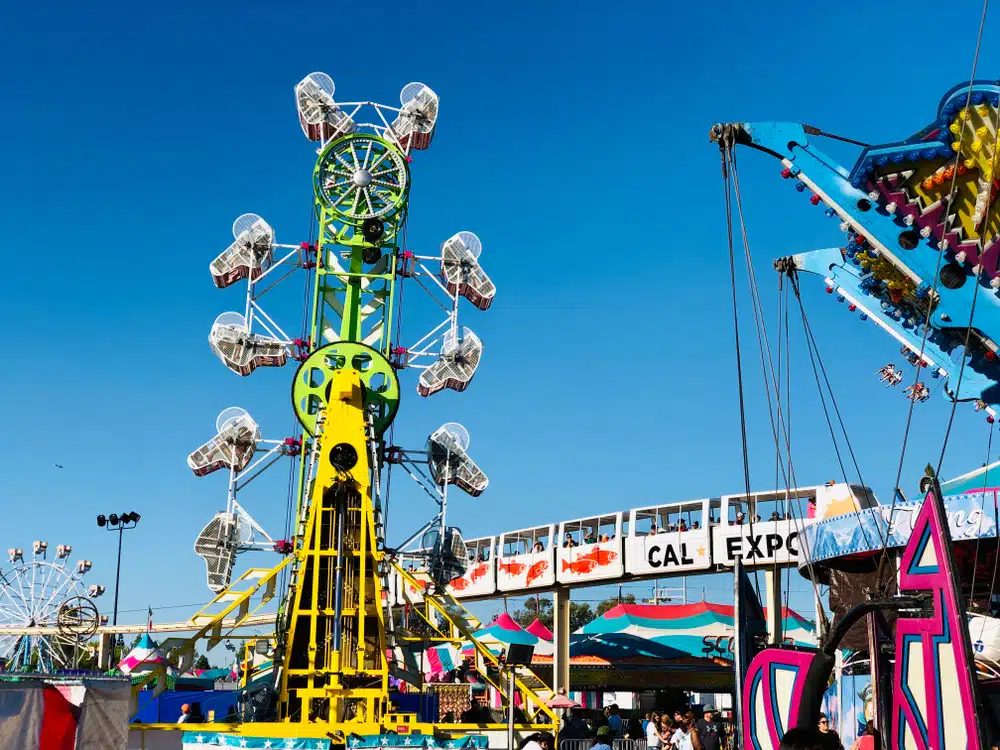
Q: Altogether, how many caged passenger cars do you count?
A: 10